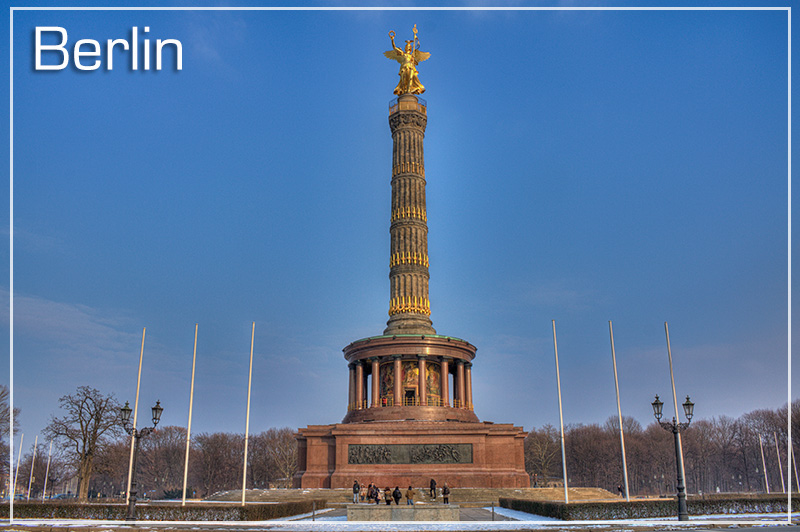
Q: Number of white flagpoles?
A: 12